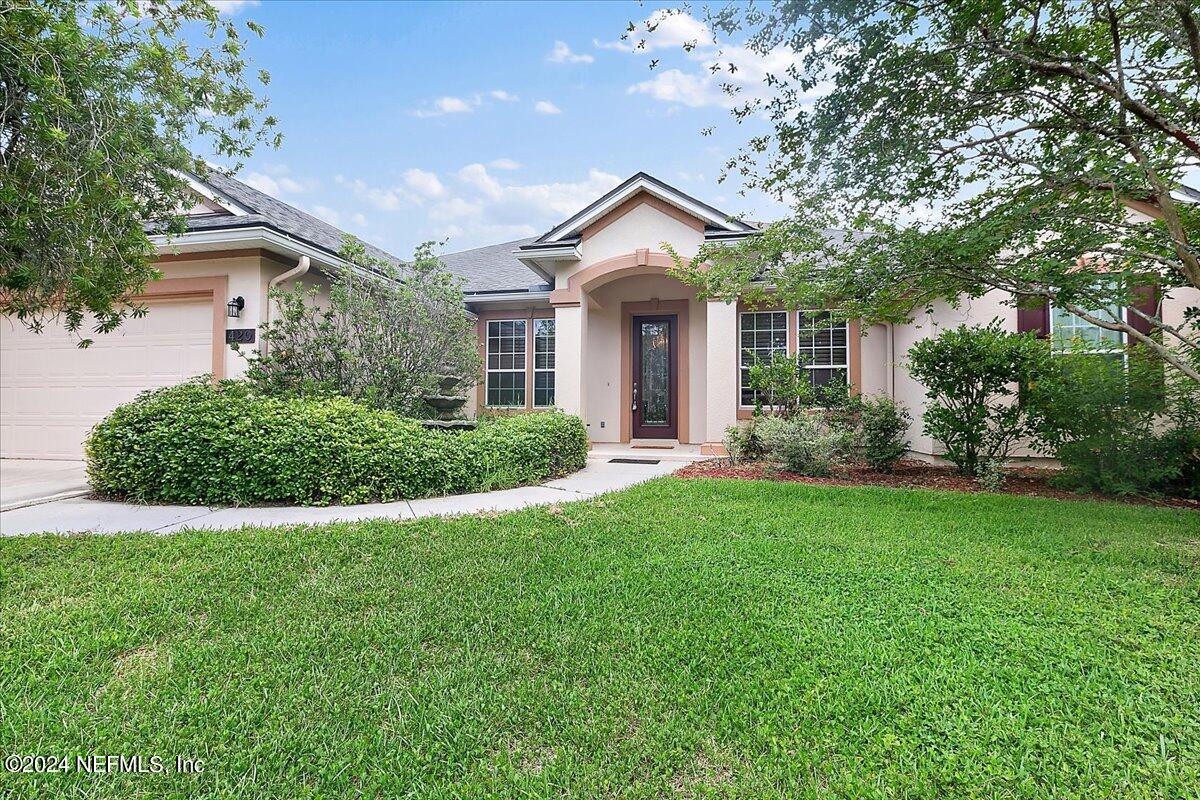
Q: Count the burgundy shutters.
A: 2